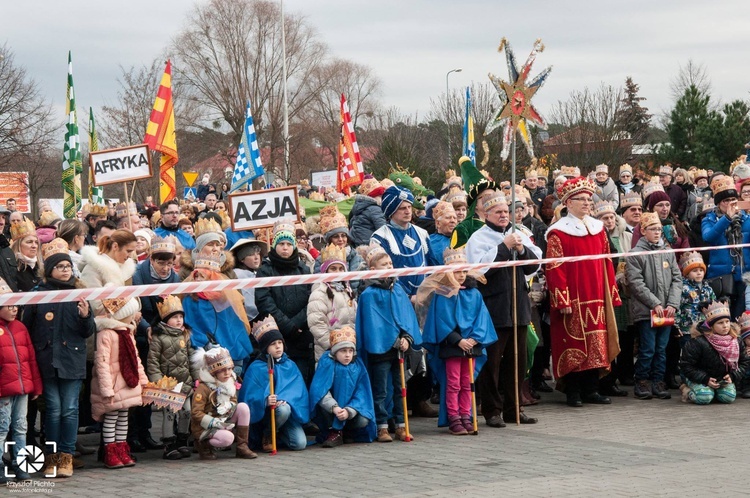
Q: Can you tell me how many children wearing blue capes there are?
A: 5